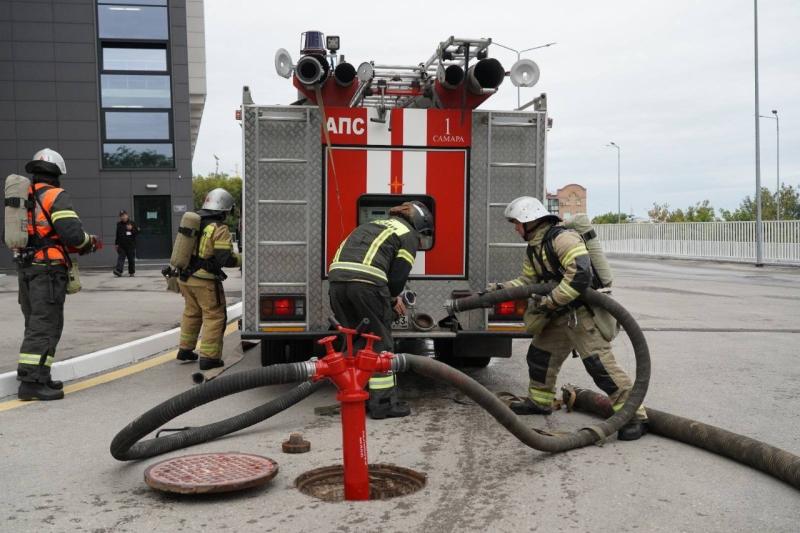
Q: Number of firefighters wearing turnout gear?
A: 4